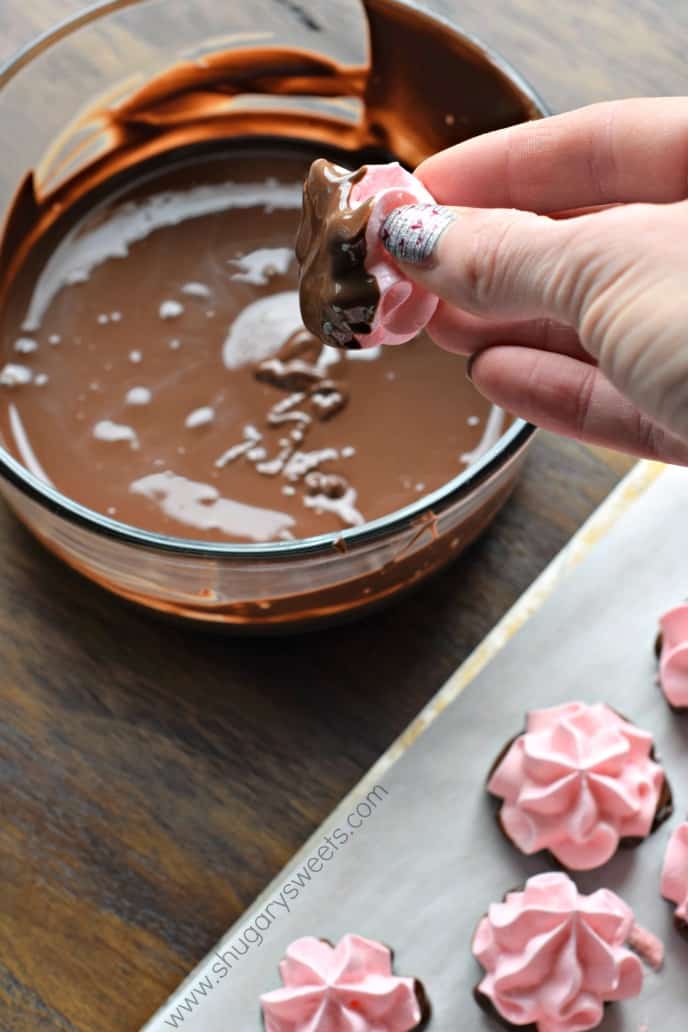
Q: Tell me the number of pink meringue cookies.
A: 6